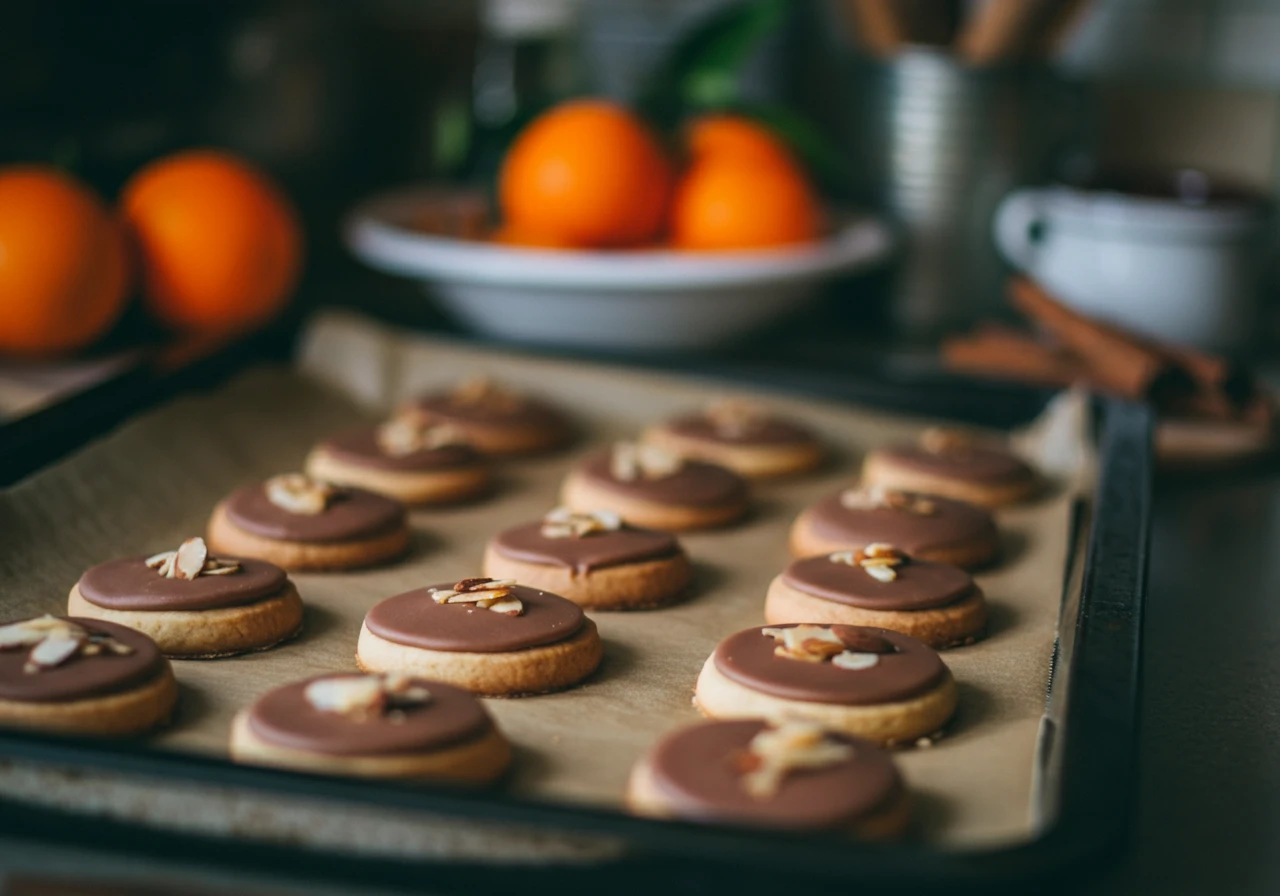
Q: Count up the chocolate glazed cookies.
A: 15